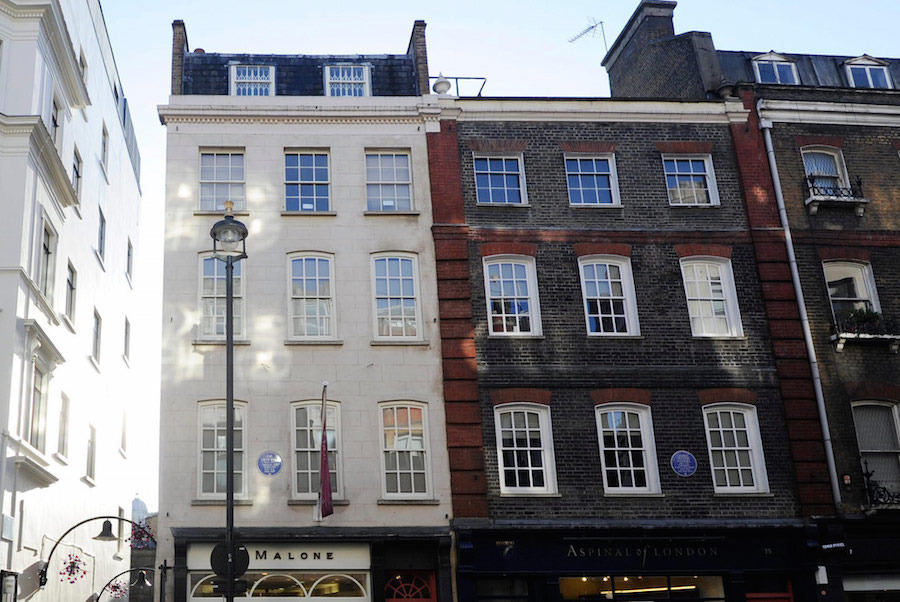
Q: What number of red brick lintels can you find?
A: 12